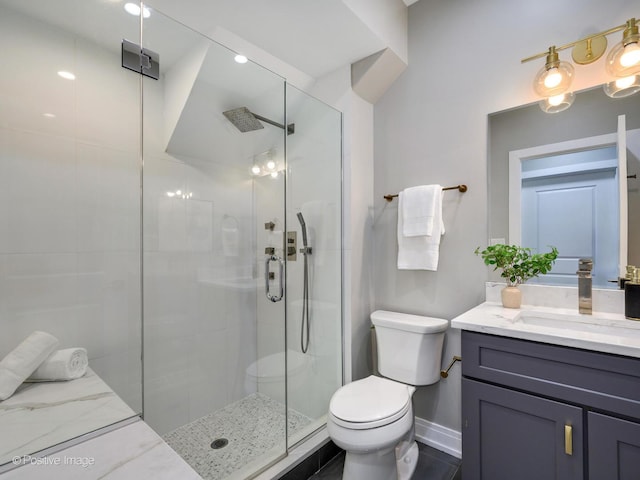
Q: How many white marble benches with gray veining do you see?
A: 1